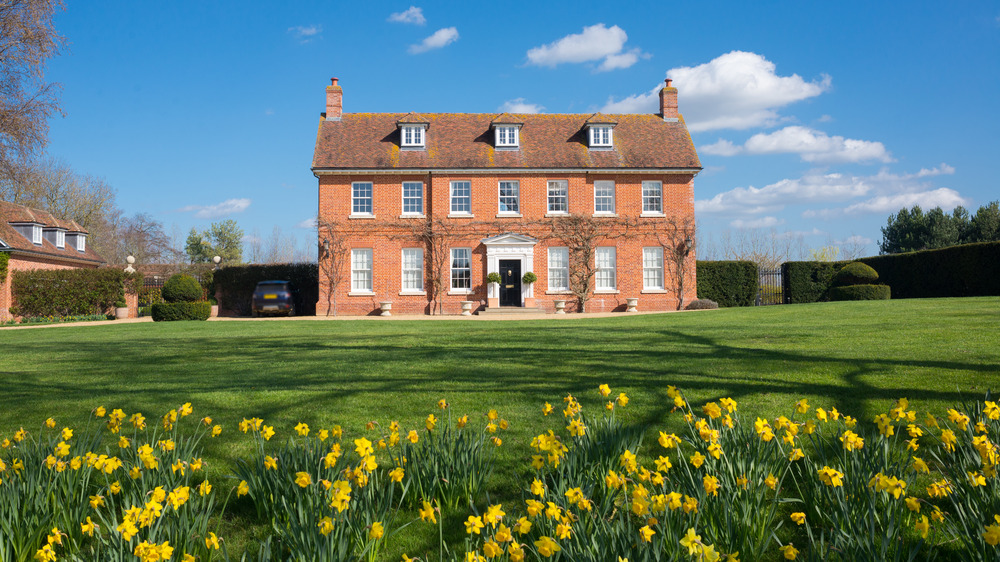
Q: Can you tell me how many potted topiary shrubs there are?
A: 2